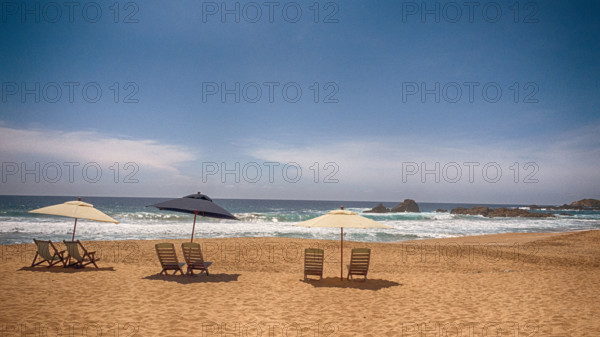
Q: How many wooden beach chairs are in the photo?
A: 6